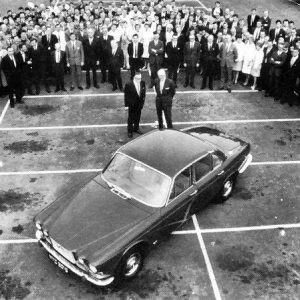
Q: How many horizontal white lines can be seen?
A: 4